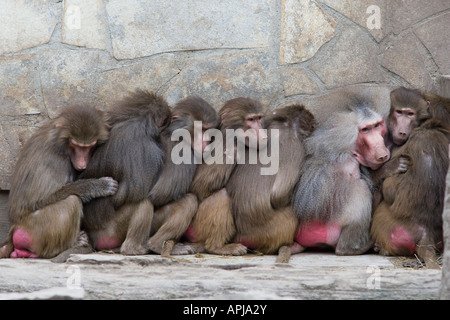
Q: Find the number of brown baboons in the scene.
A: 7